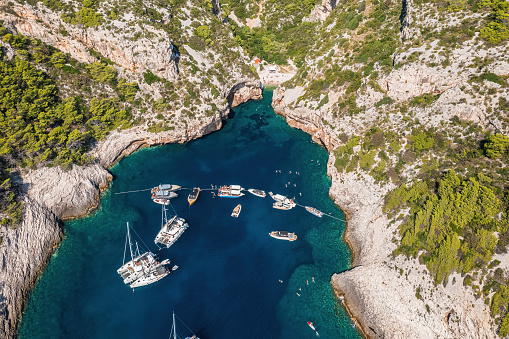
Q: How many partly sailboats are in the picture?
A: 1